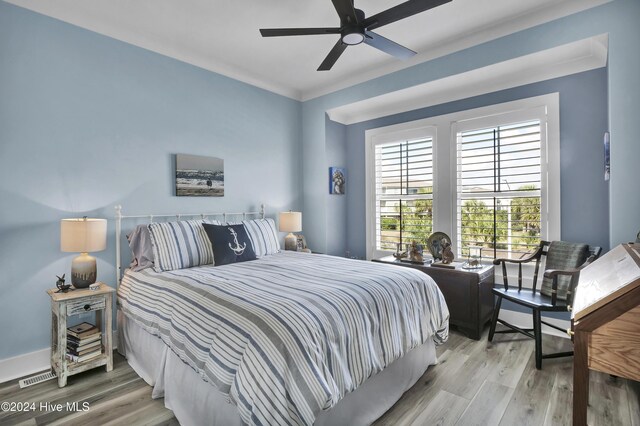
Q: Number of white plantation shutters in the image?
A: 2